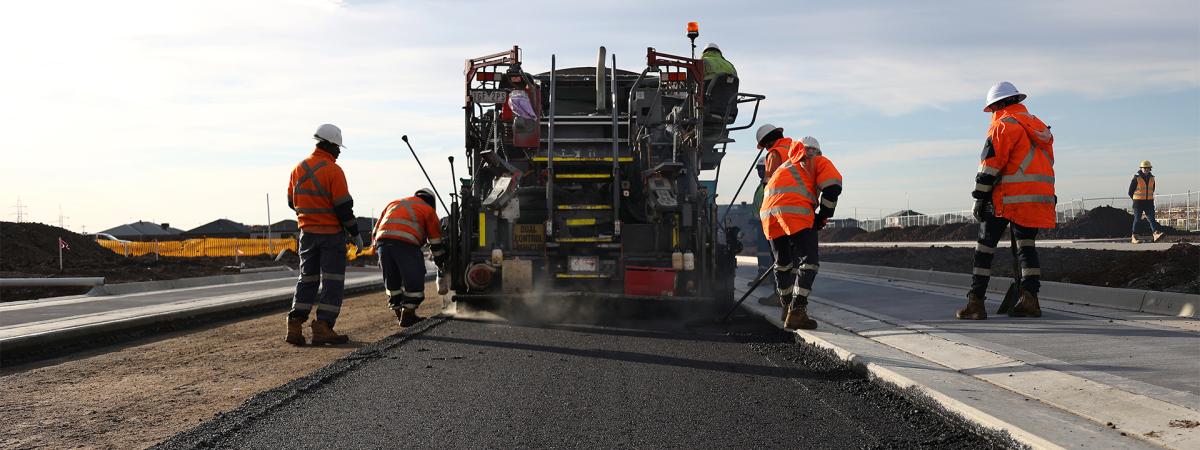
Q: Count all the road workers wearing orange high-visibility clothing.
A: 6